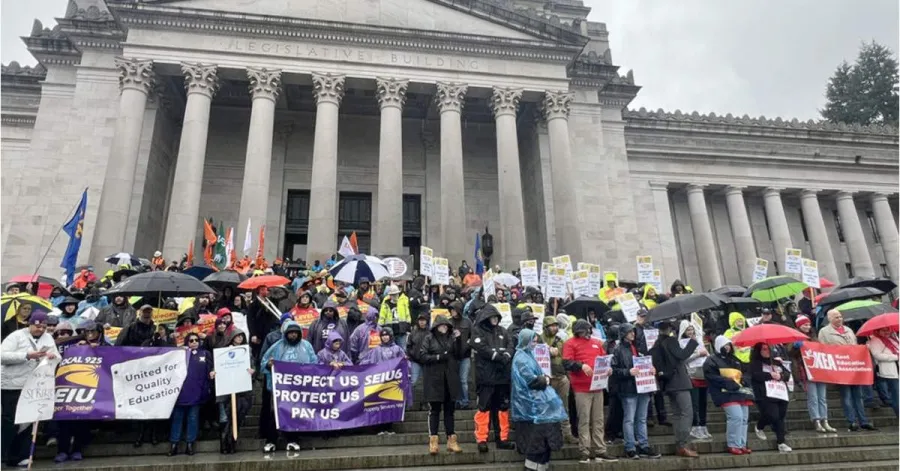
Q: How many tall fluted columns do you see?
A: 8